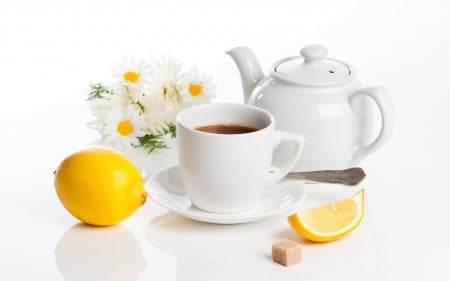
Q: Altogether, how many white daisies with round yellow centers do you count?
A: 3